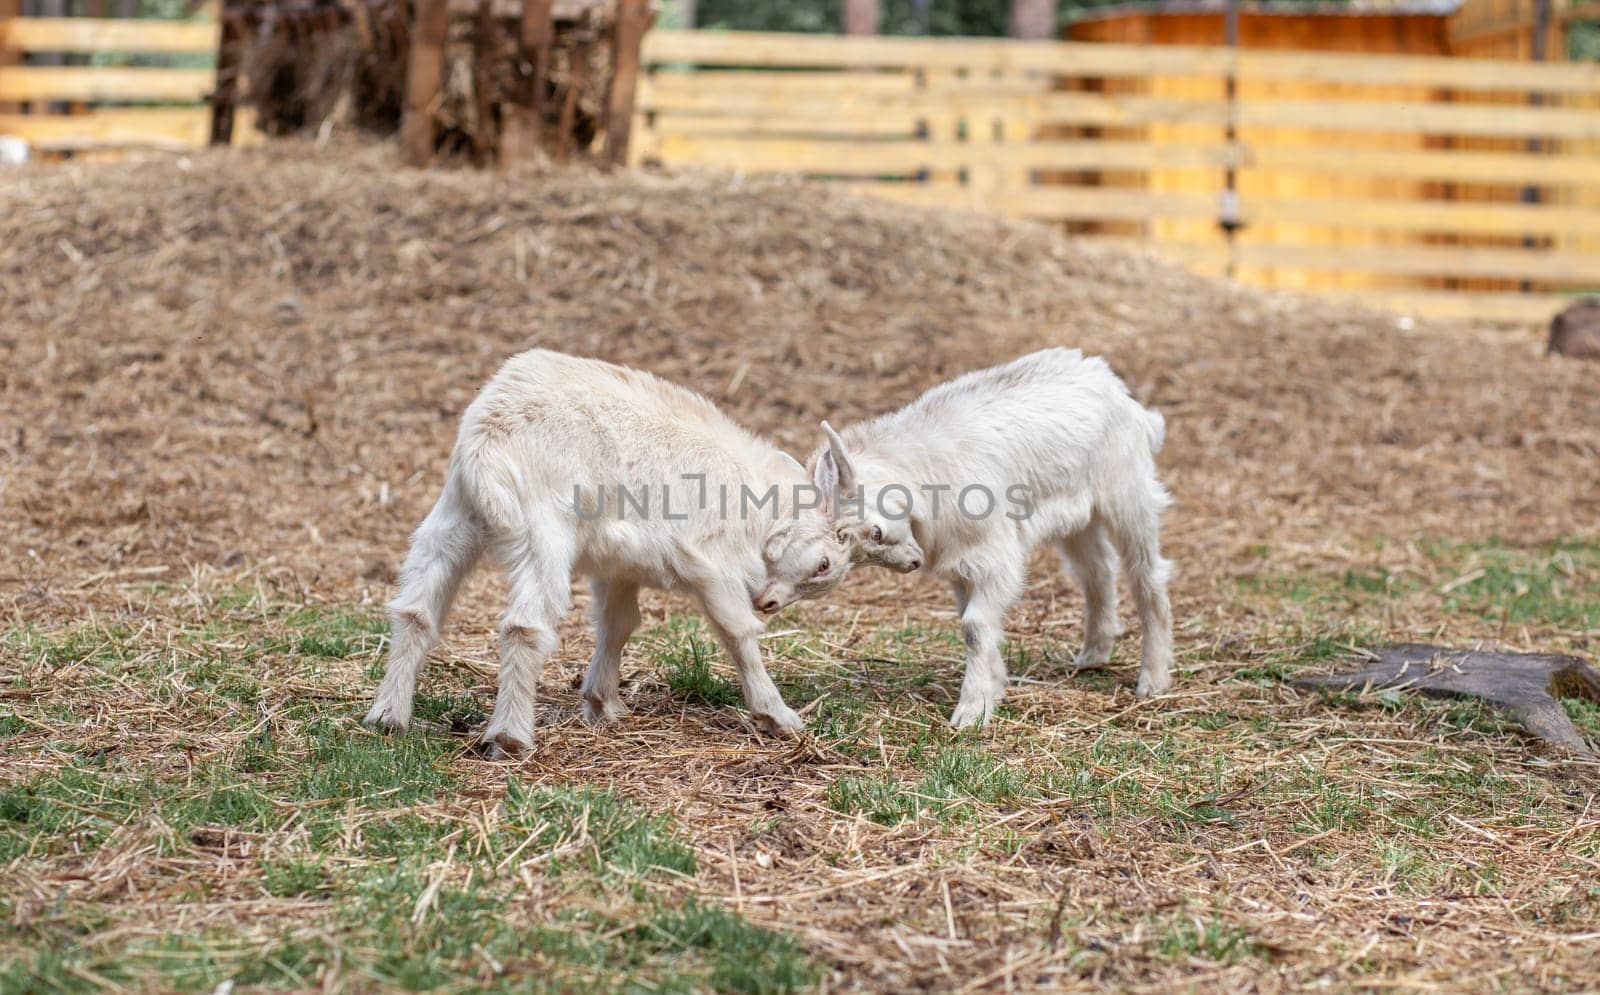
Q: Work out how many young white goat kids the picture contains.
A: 2